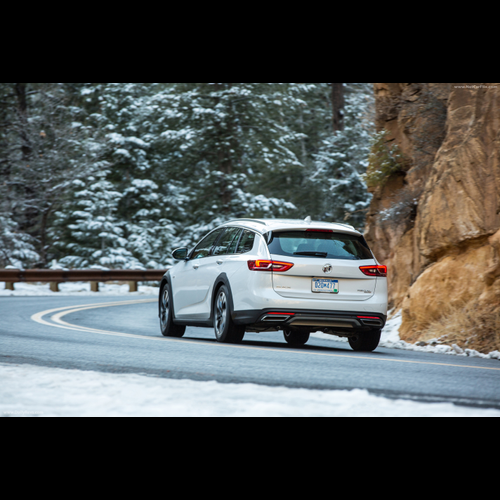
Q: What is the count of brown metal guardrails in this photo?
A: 1